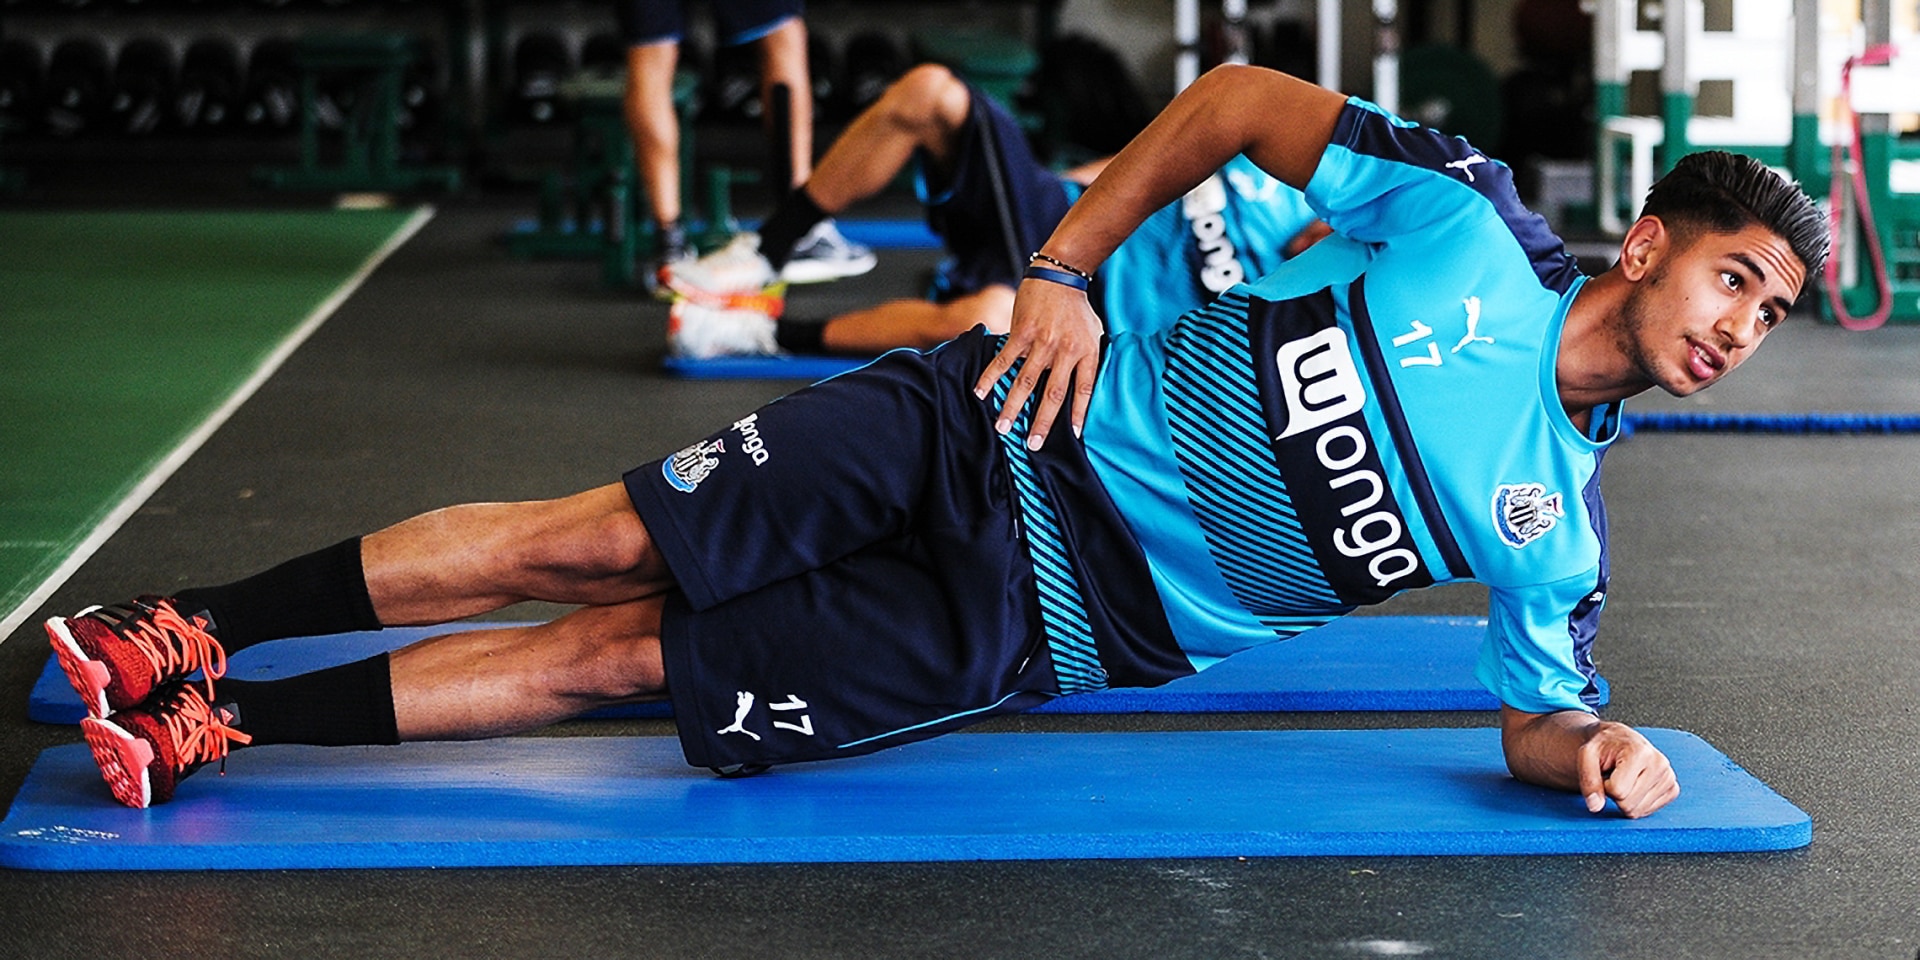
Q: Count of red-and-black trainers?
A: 2